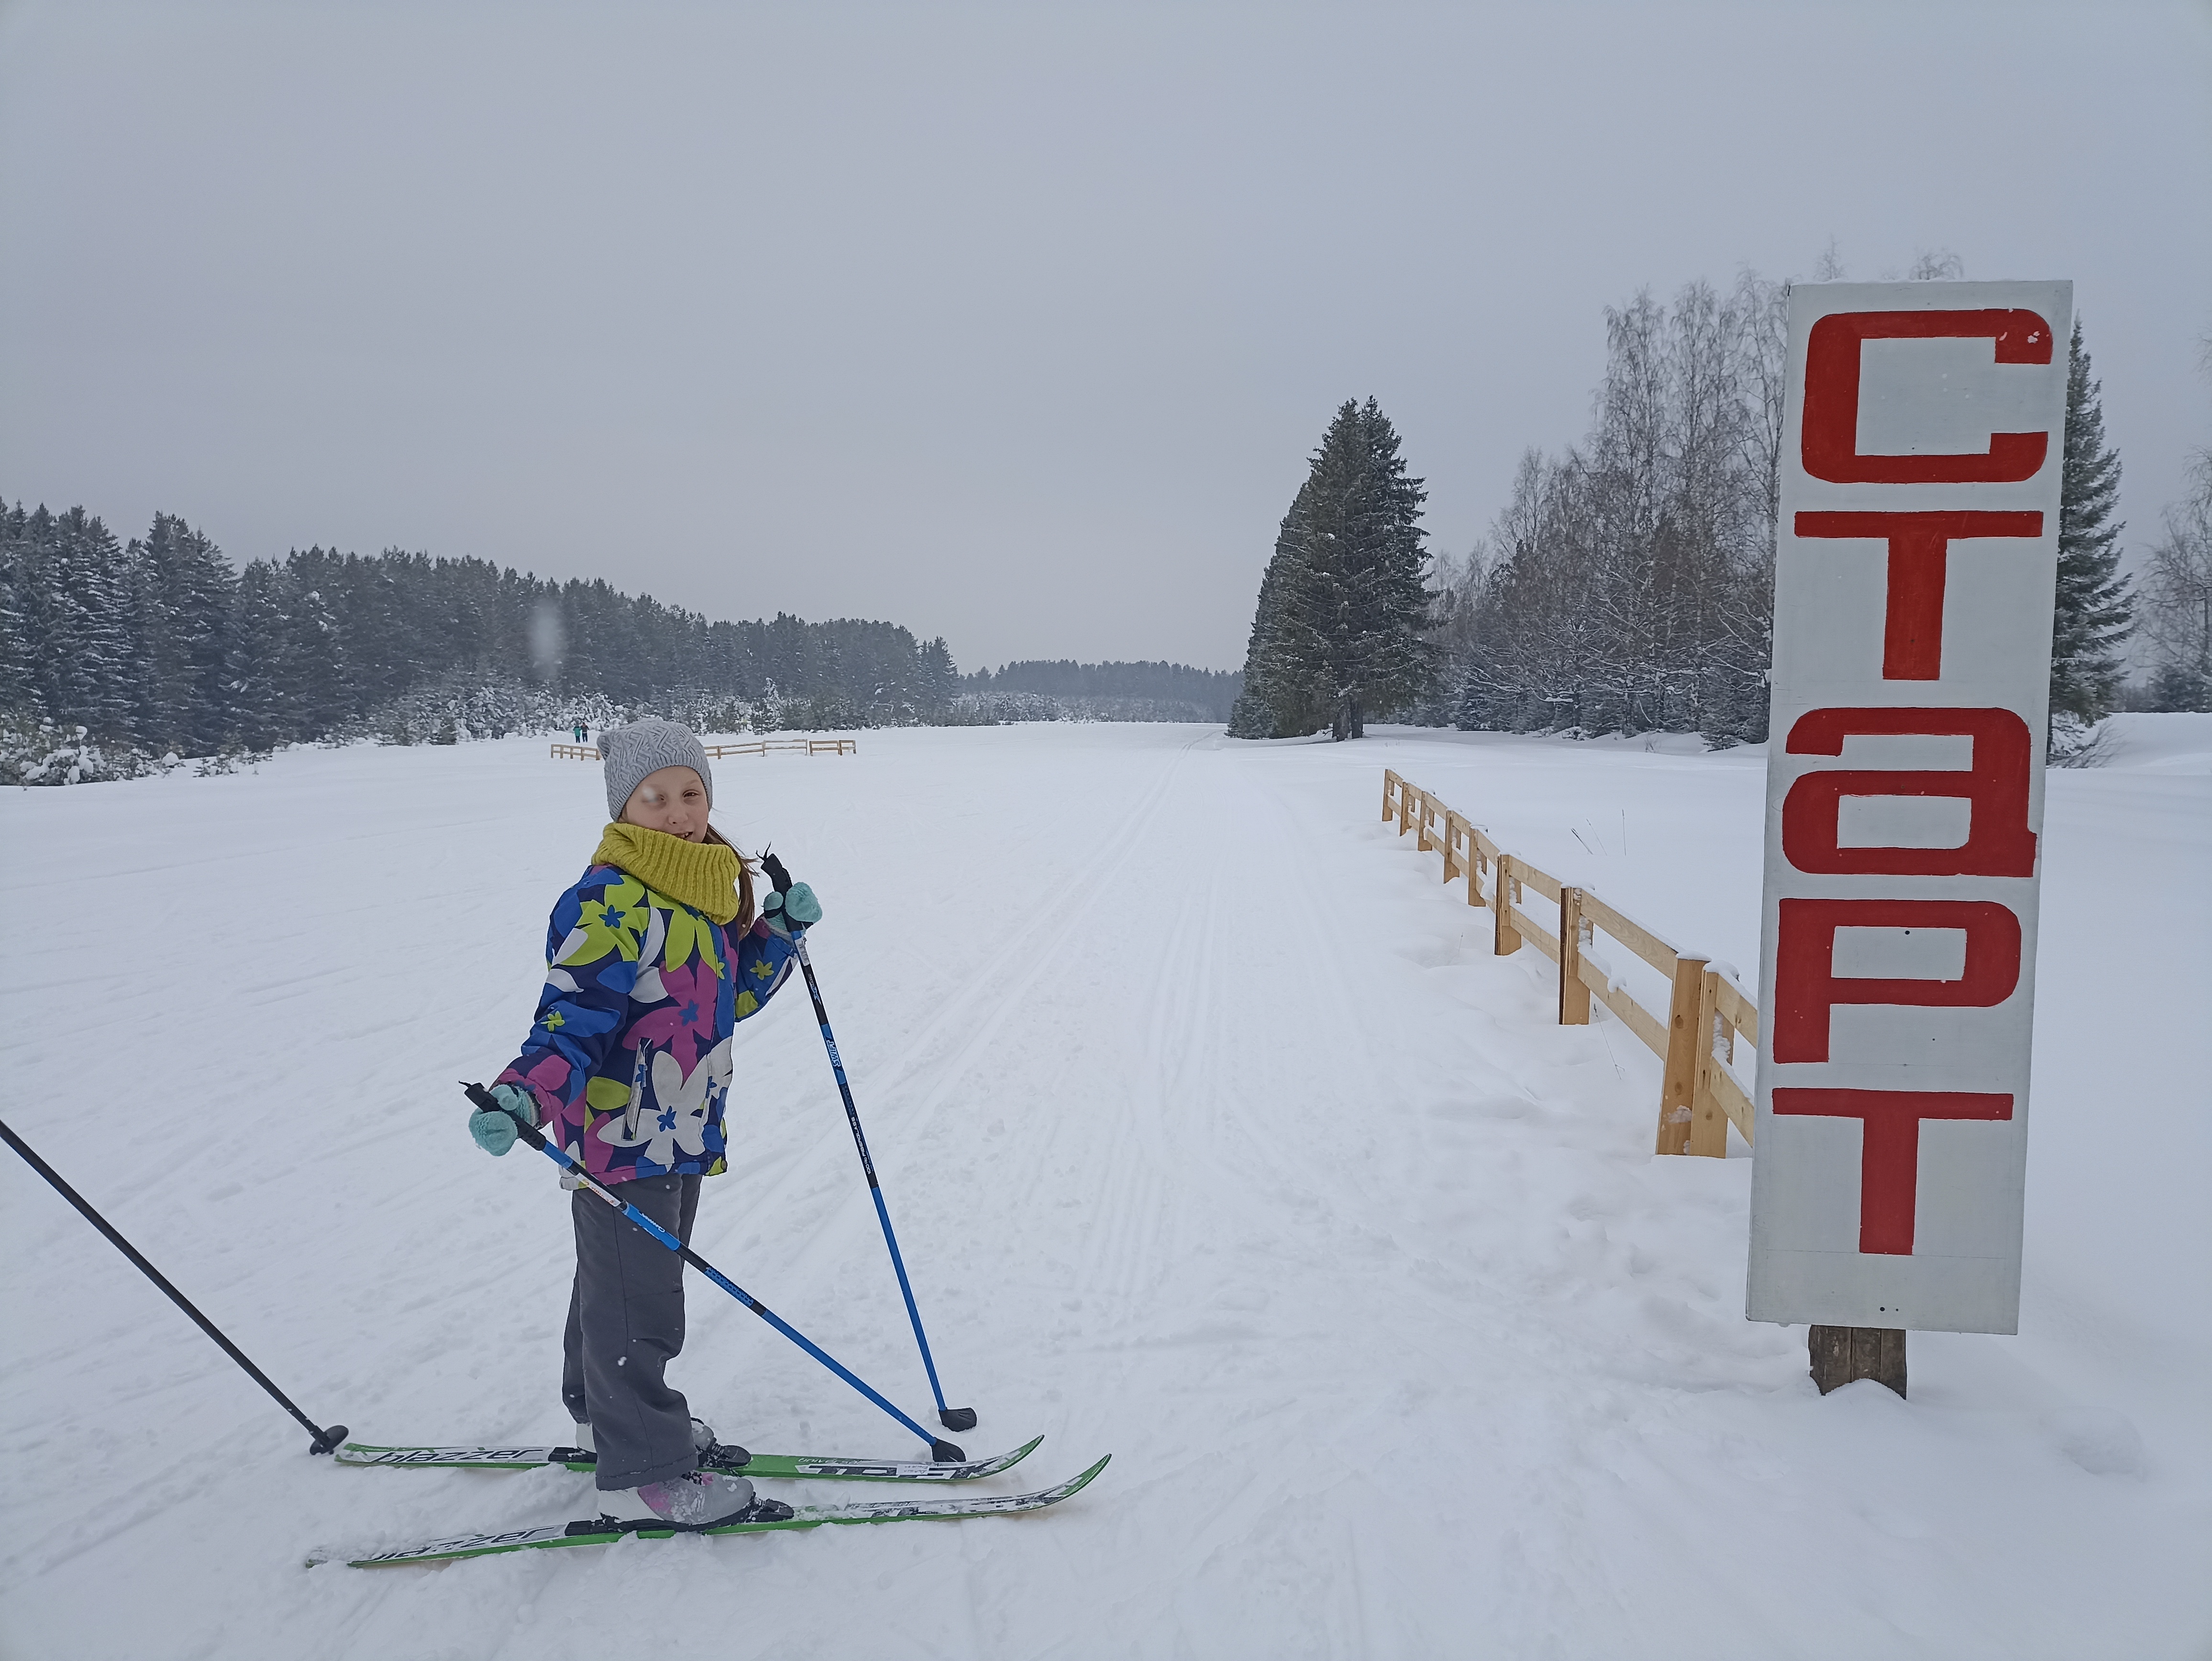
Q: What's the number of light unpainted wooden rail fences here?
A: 2